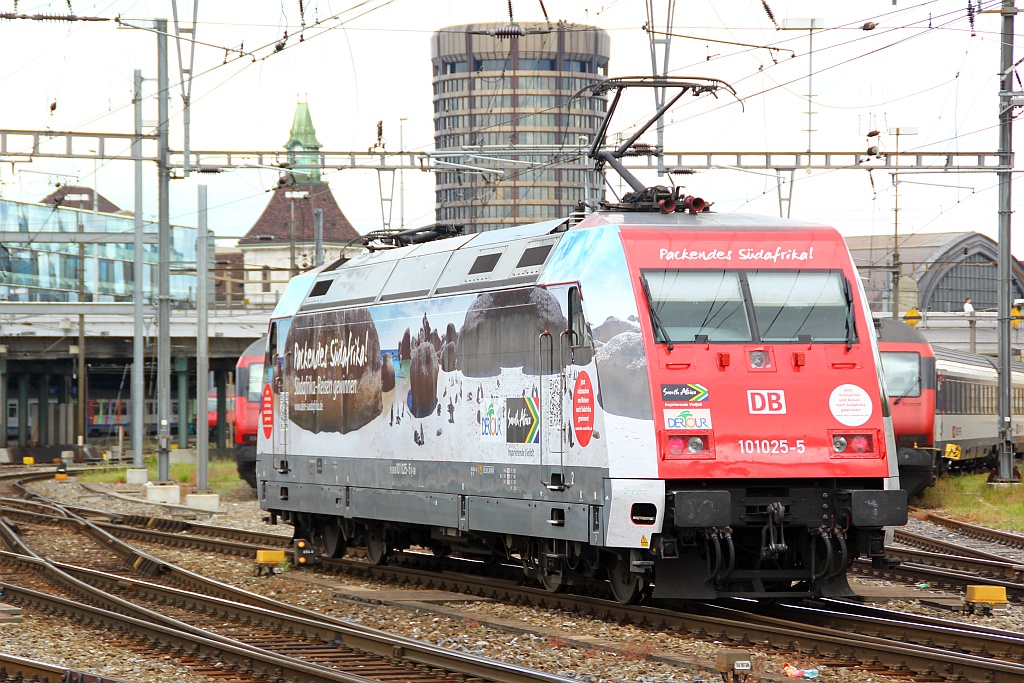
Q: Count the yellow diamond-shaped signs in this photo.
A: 2